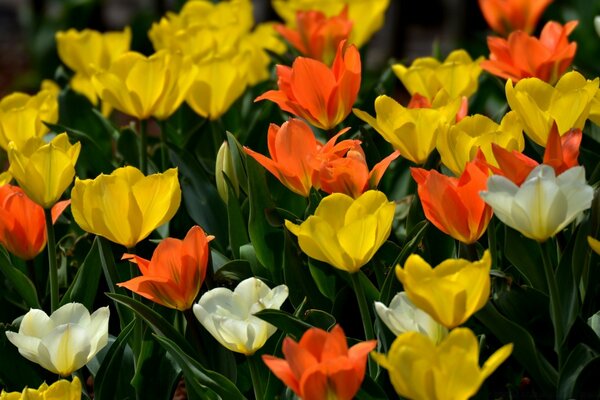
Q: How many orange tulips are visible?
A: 12